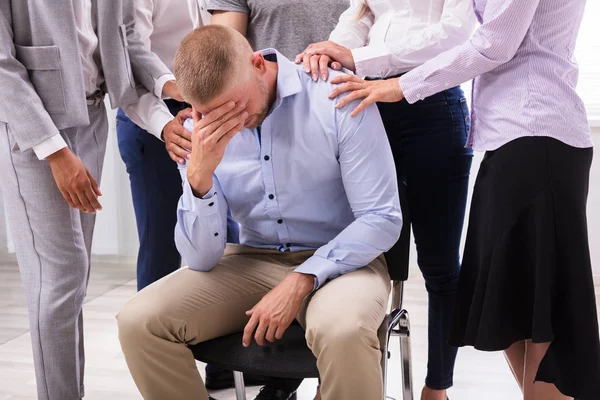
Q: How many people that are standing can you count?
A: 5